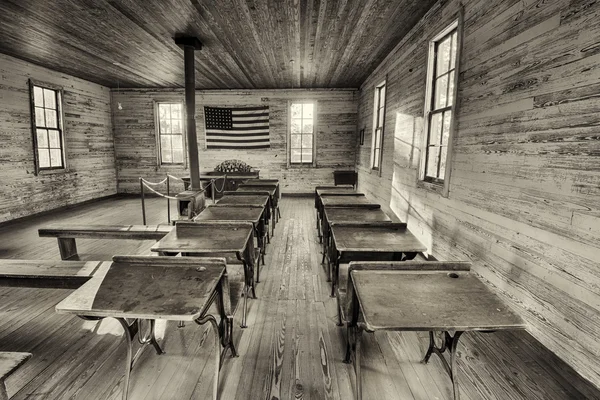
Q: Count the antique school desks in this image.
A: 11